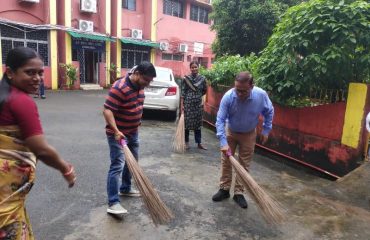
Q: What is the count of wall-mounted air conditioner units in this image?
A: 6